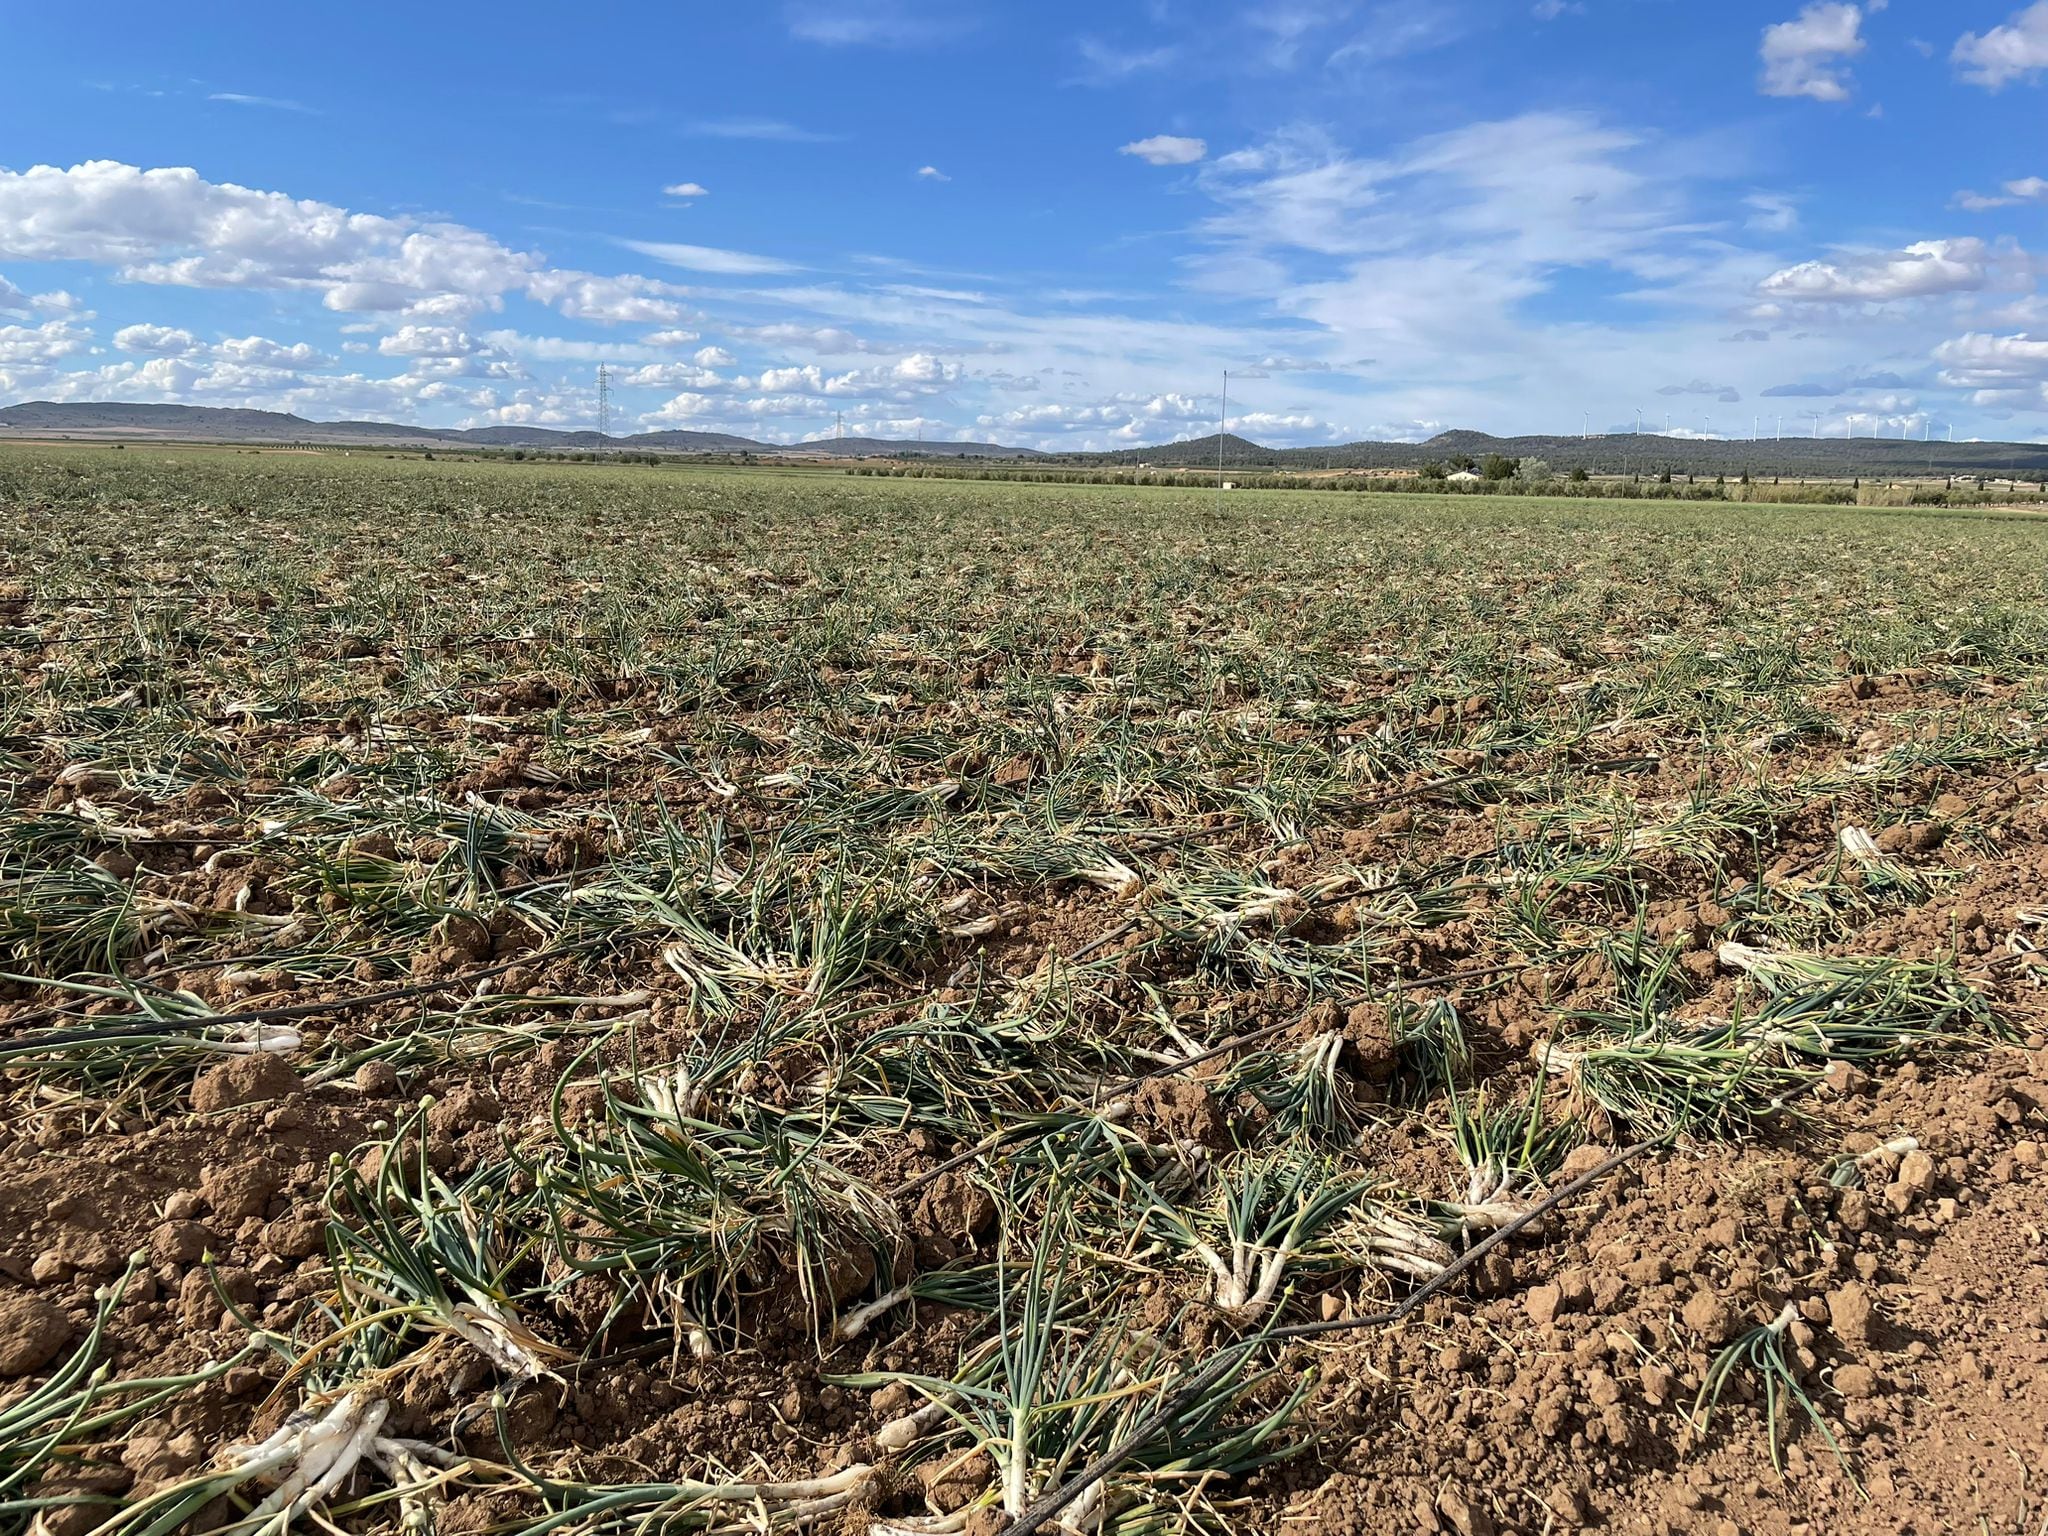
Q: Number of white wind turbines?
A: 12